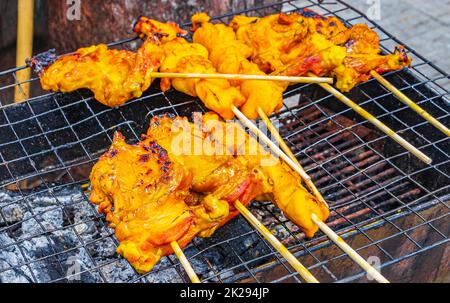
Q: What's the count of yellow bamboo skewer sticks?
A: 8